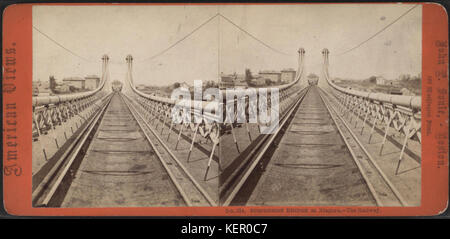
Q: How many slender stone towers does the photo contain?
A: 4